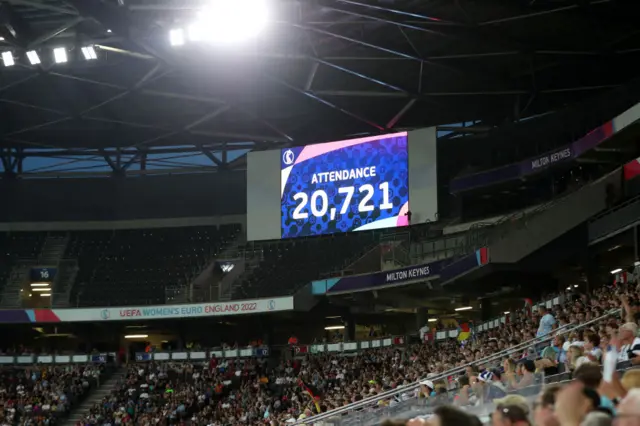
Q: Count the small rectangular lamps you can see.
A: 5